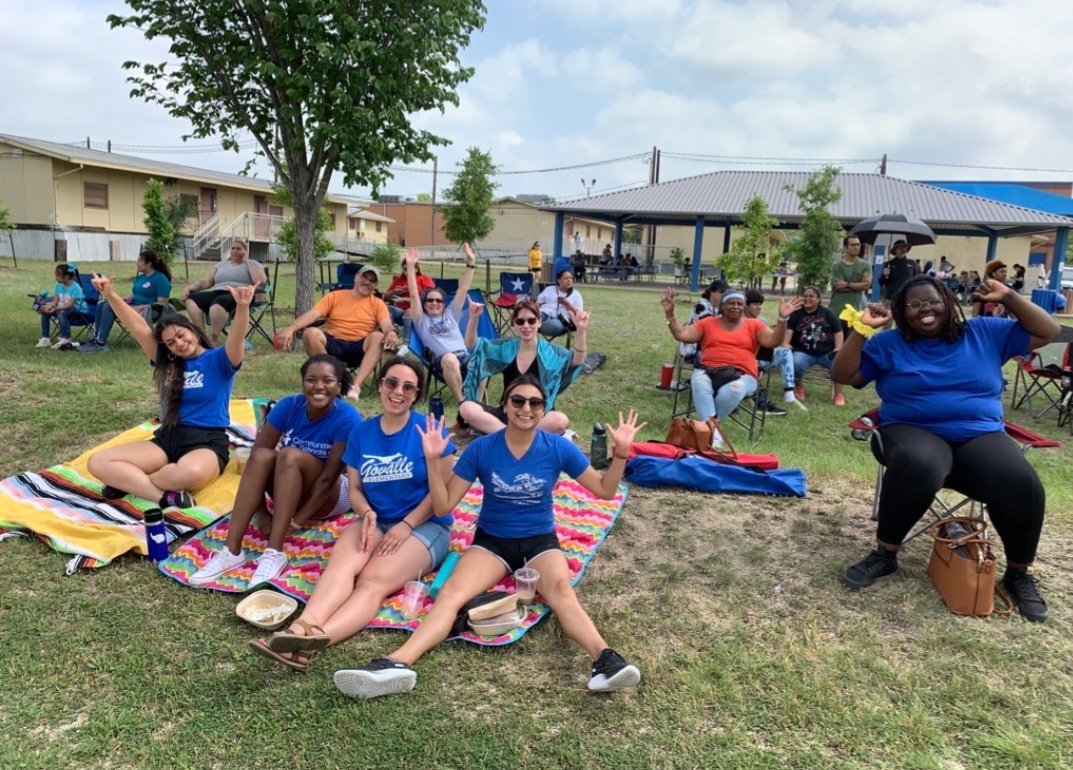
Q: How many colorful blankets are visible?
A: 2